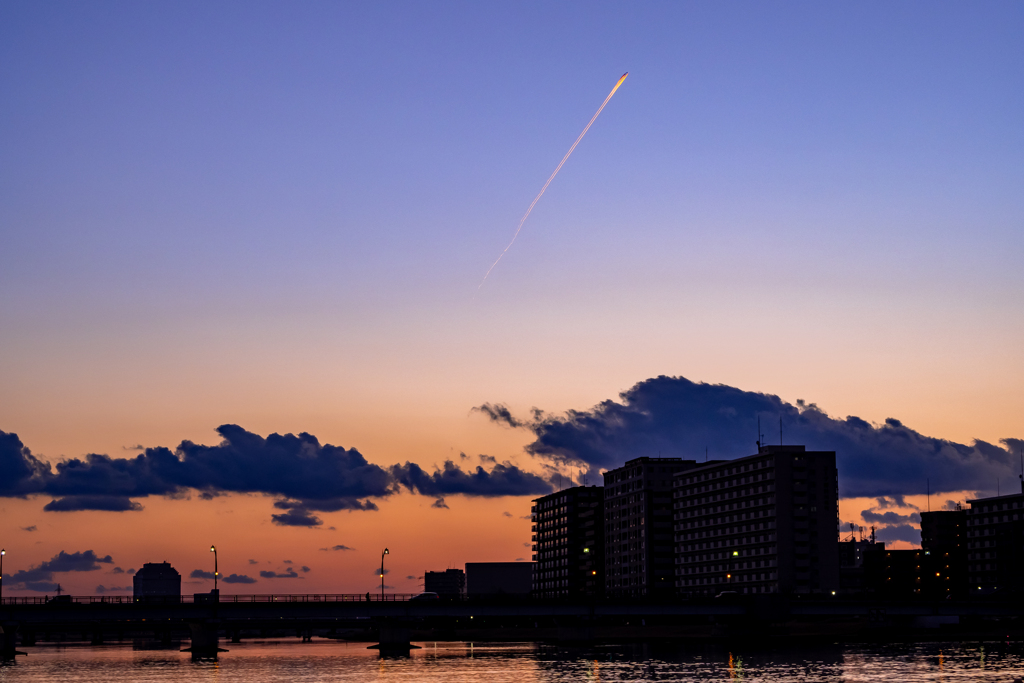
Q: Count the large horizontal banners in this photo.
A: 0